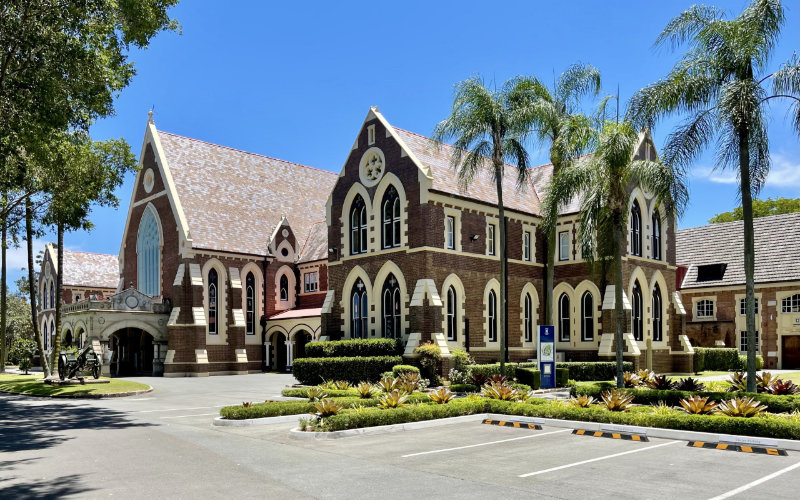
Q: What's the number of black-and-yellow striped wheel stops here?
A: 3